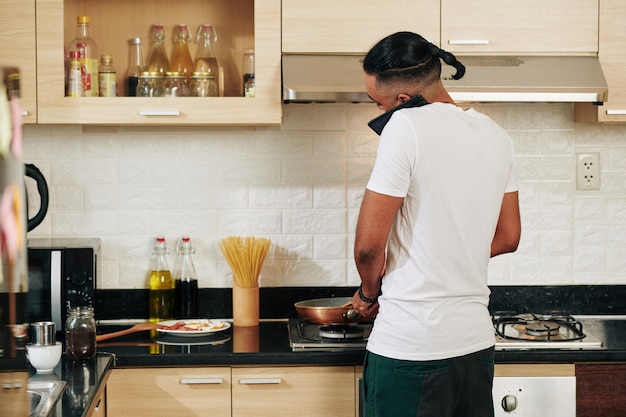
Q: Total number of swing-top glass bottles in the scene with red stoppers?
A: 5